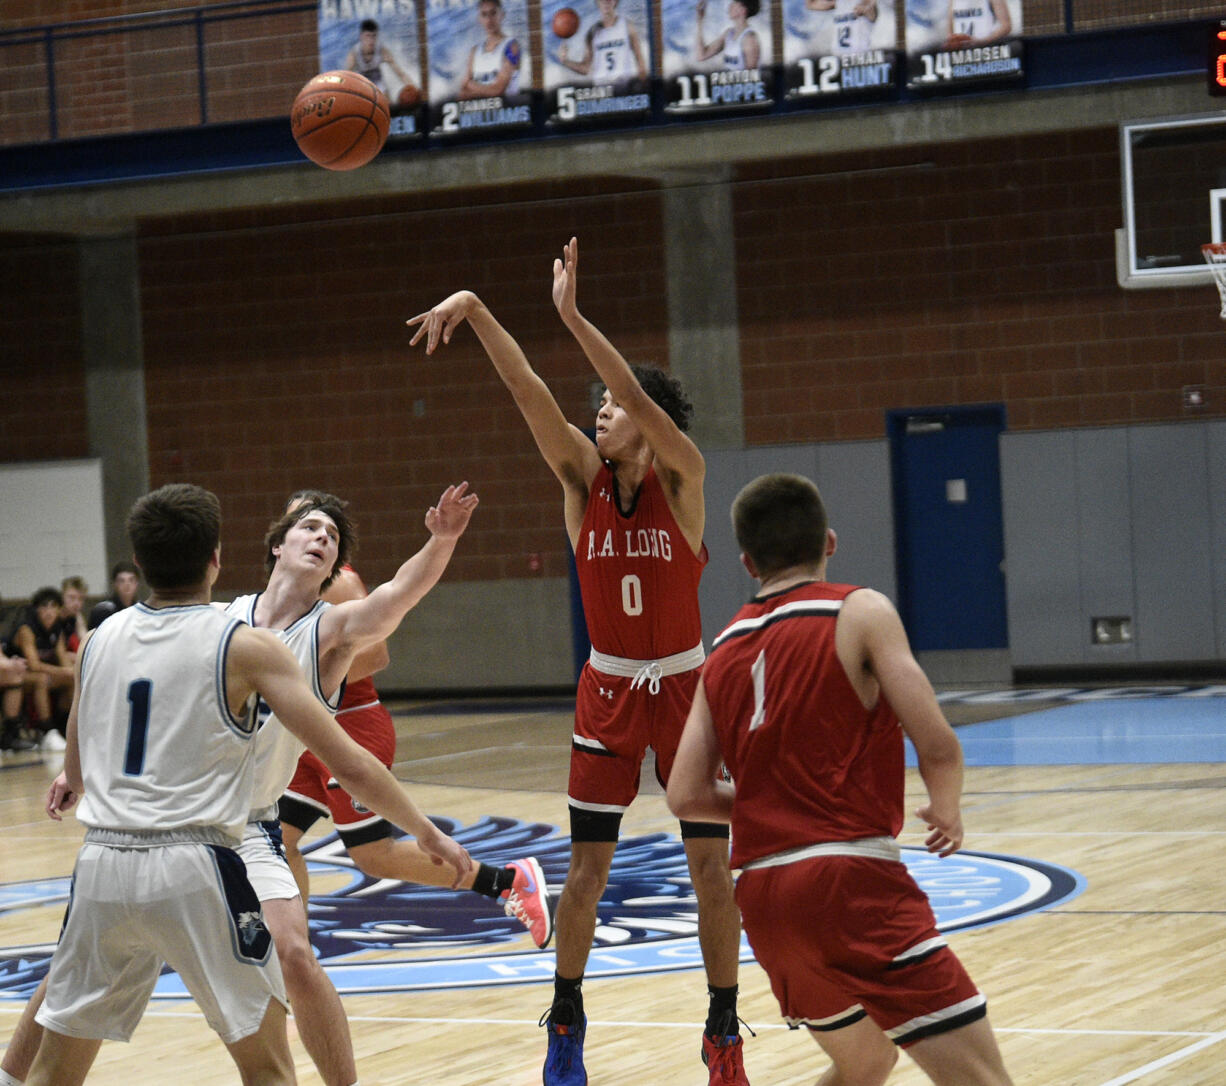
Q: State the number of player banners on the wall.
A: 6